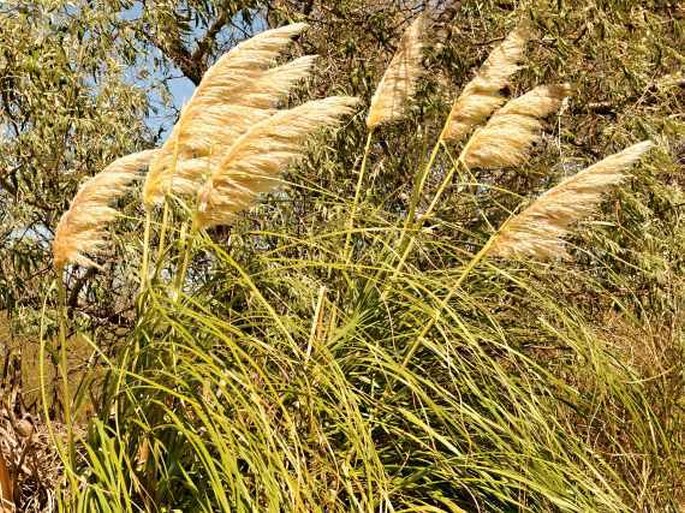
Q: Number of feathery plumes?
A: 8